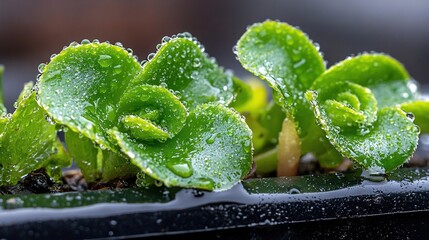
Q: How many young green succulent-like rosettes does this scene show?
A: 2